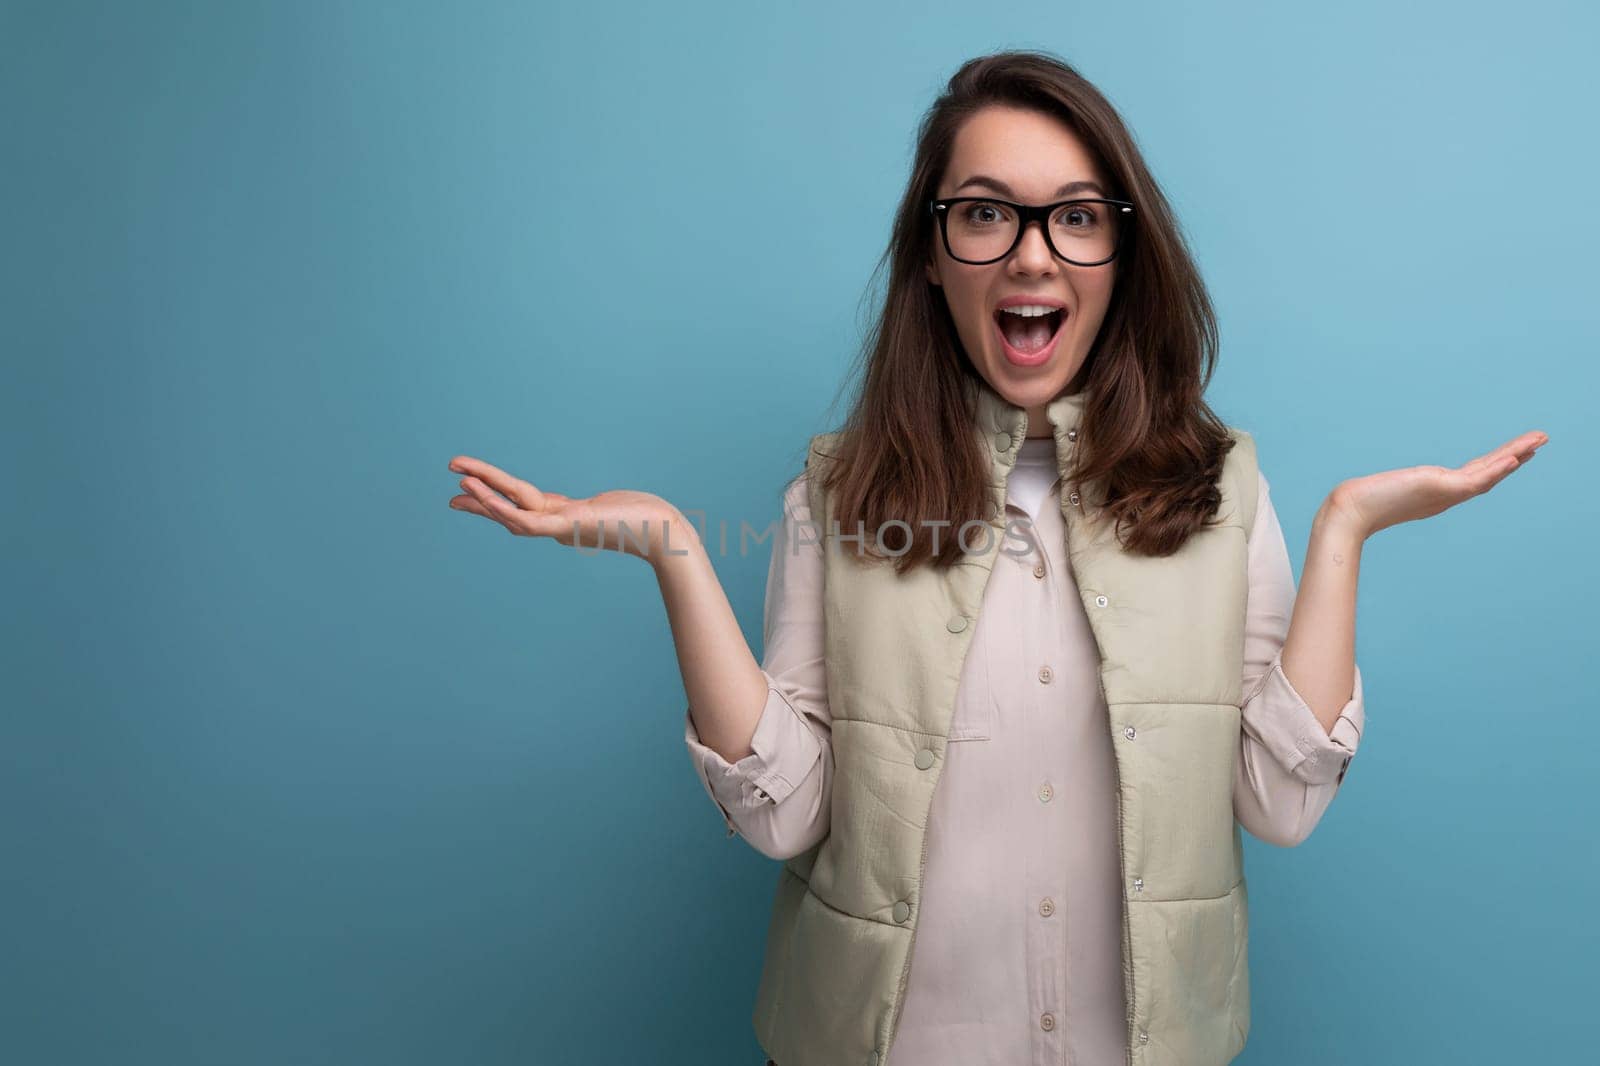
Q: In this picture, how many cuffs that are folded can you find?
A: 2